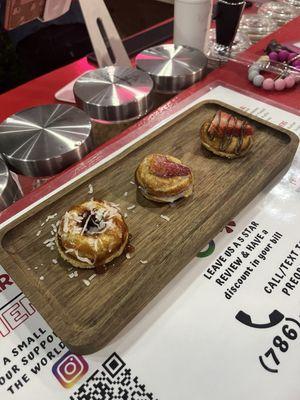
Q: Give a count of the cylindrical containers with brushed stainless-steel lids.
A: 4